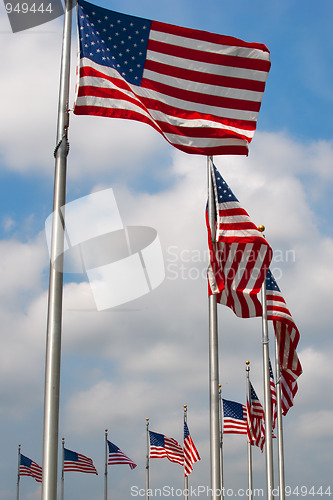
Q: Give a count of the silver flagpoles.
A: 11